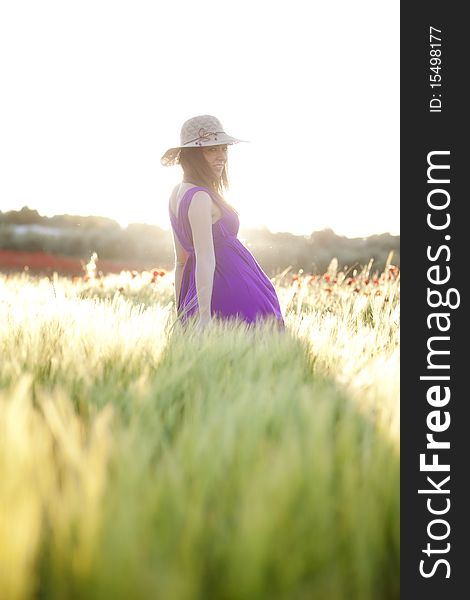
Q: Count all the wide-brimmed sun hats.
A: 1